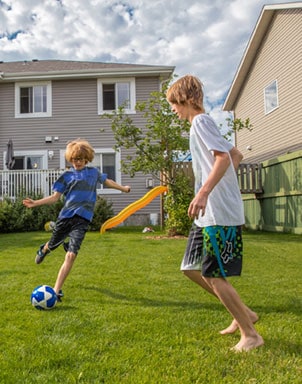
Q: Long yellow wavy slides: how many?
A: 1